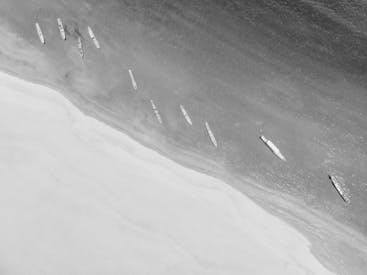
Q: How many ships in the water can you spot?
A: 10